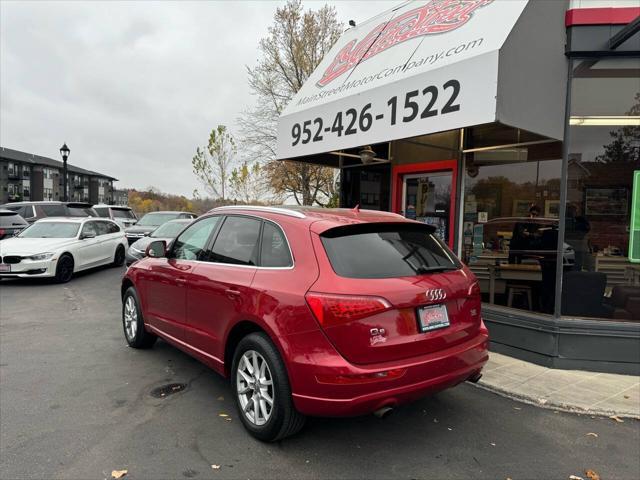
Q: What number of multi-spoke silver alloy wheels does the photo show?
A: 2